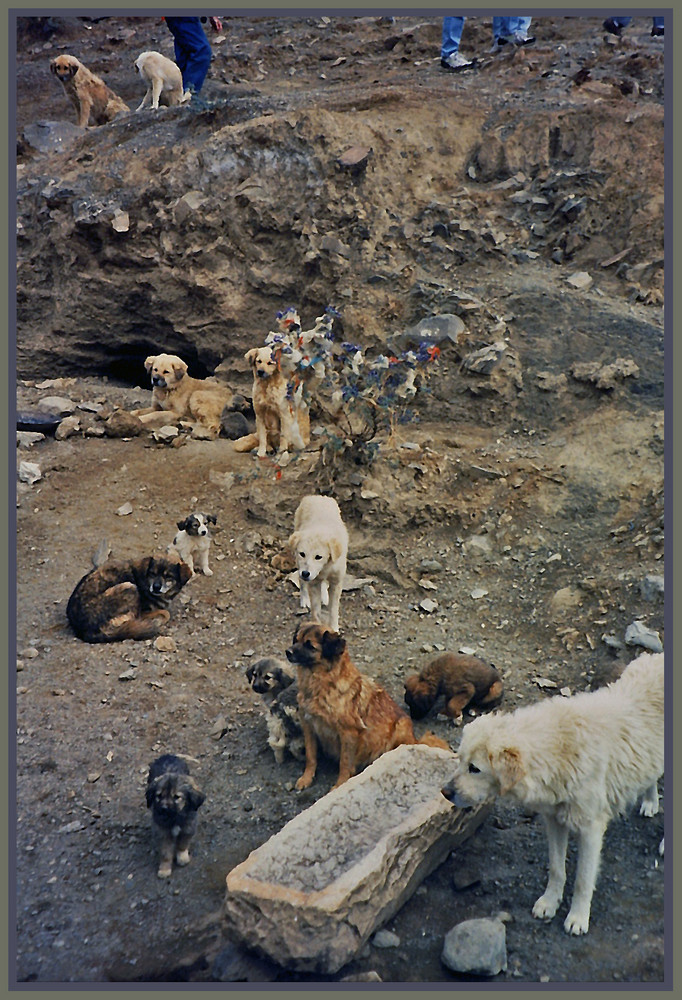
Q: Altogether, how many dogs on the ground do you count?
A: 12